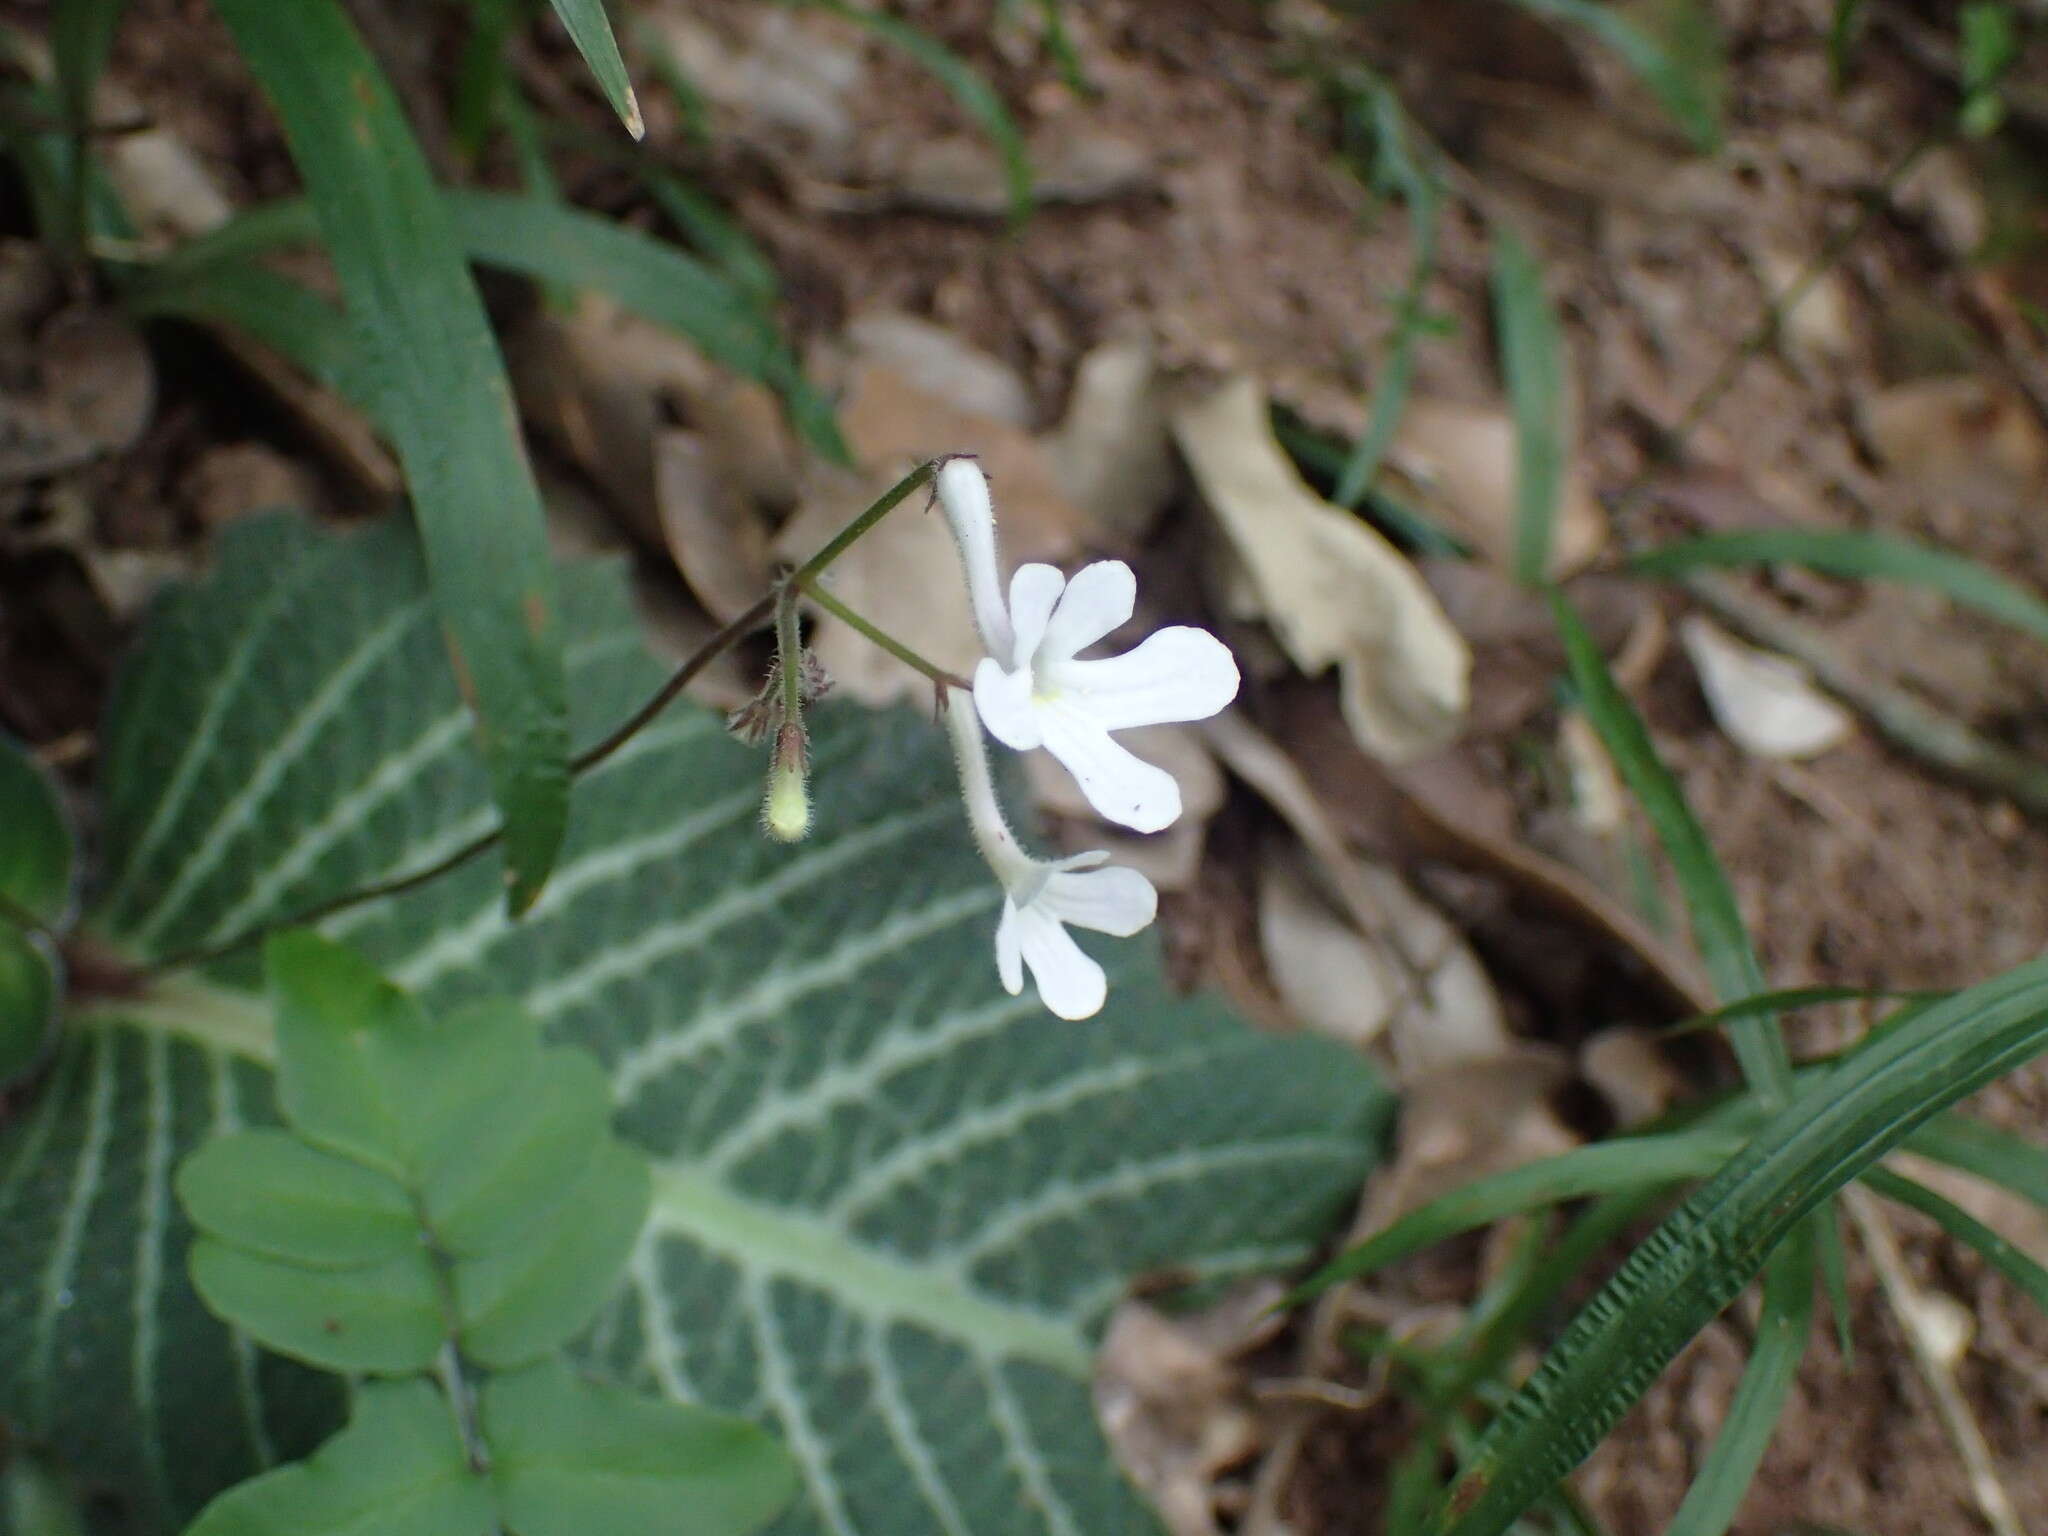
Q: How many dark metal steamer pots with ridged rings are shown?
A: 0